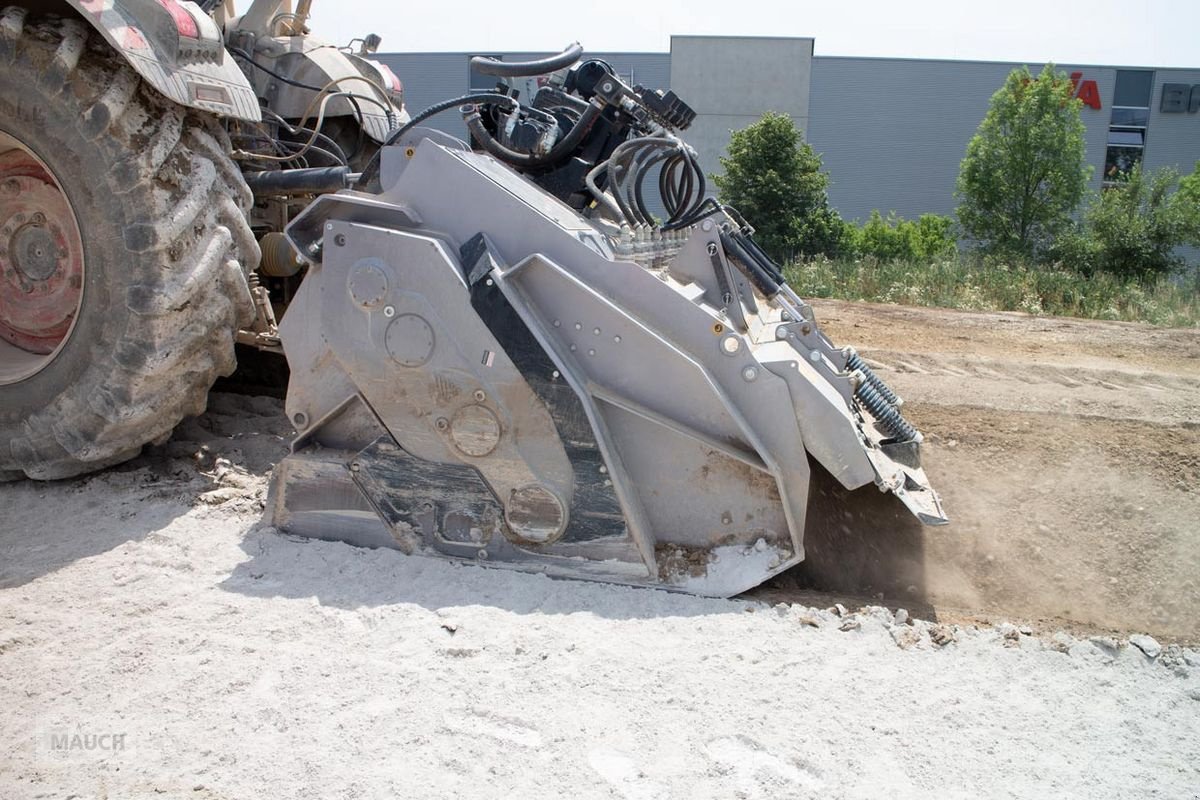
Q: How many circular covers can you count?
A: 4